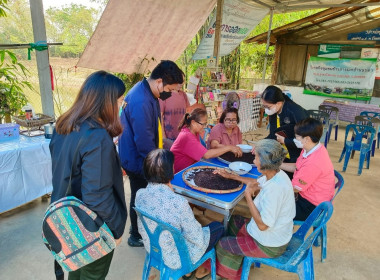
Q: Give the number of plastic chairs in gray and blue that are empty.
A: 5